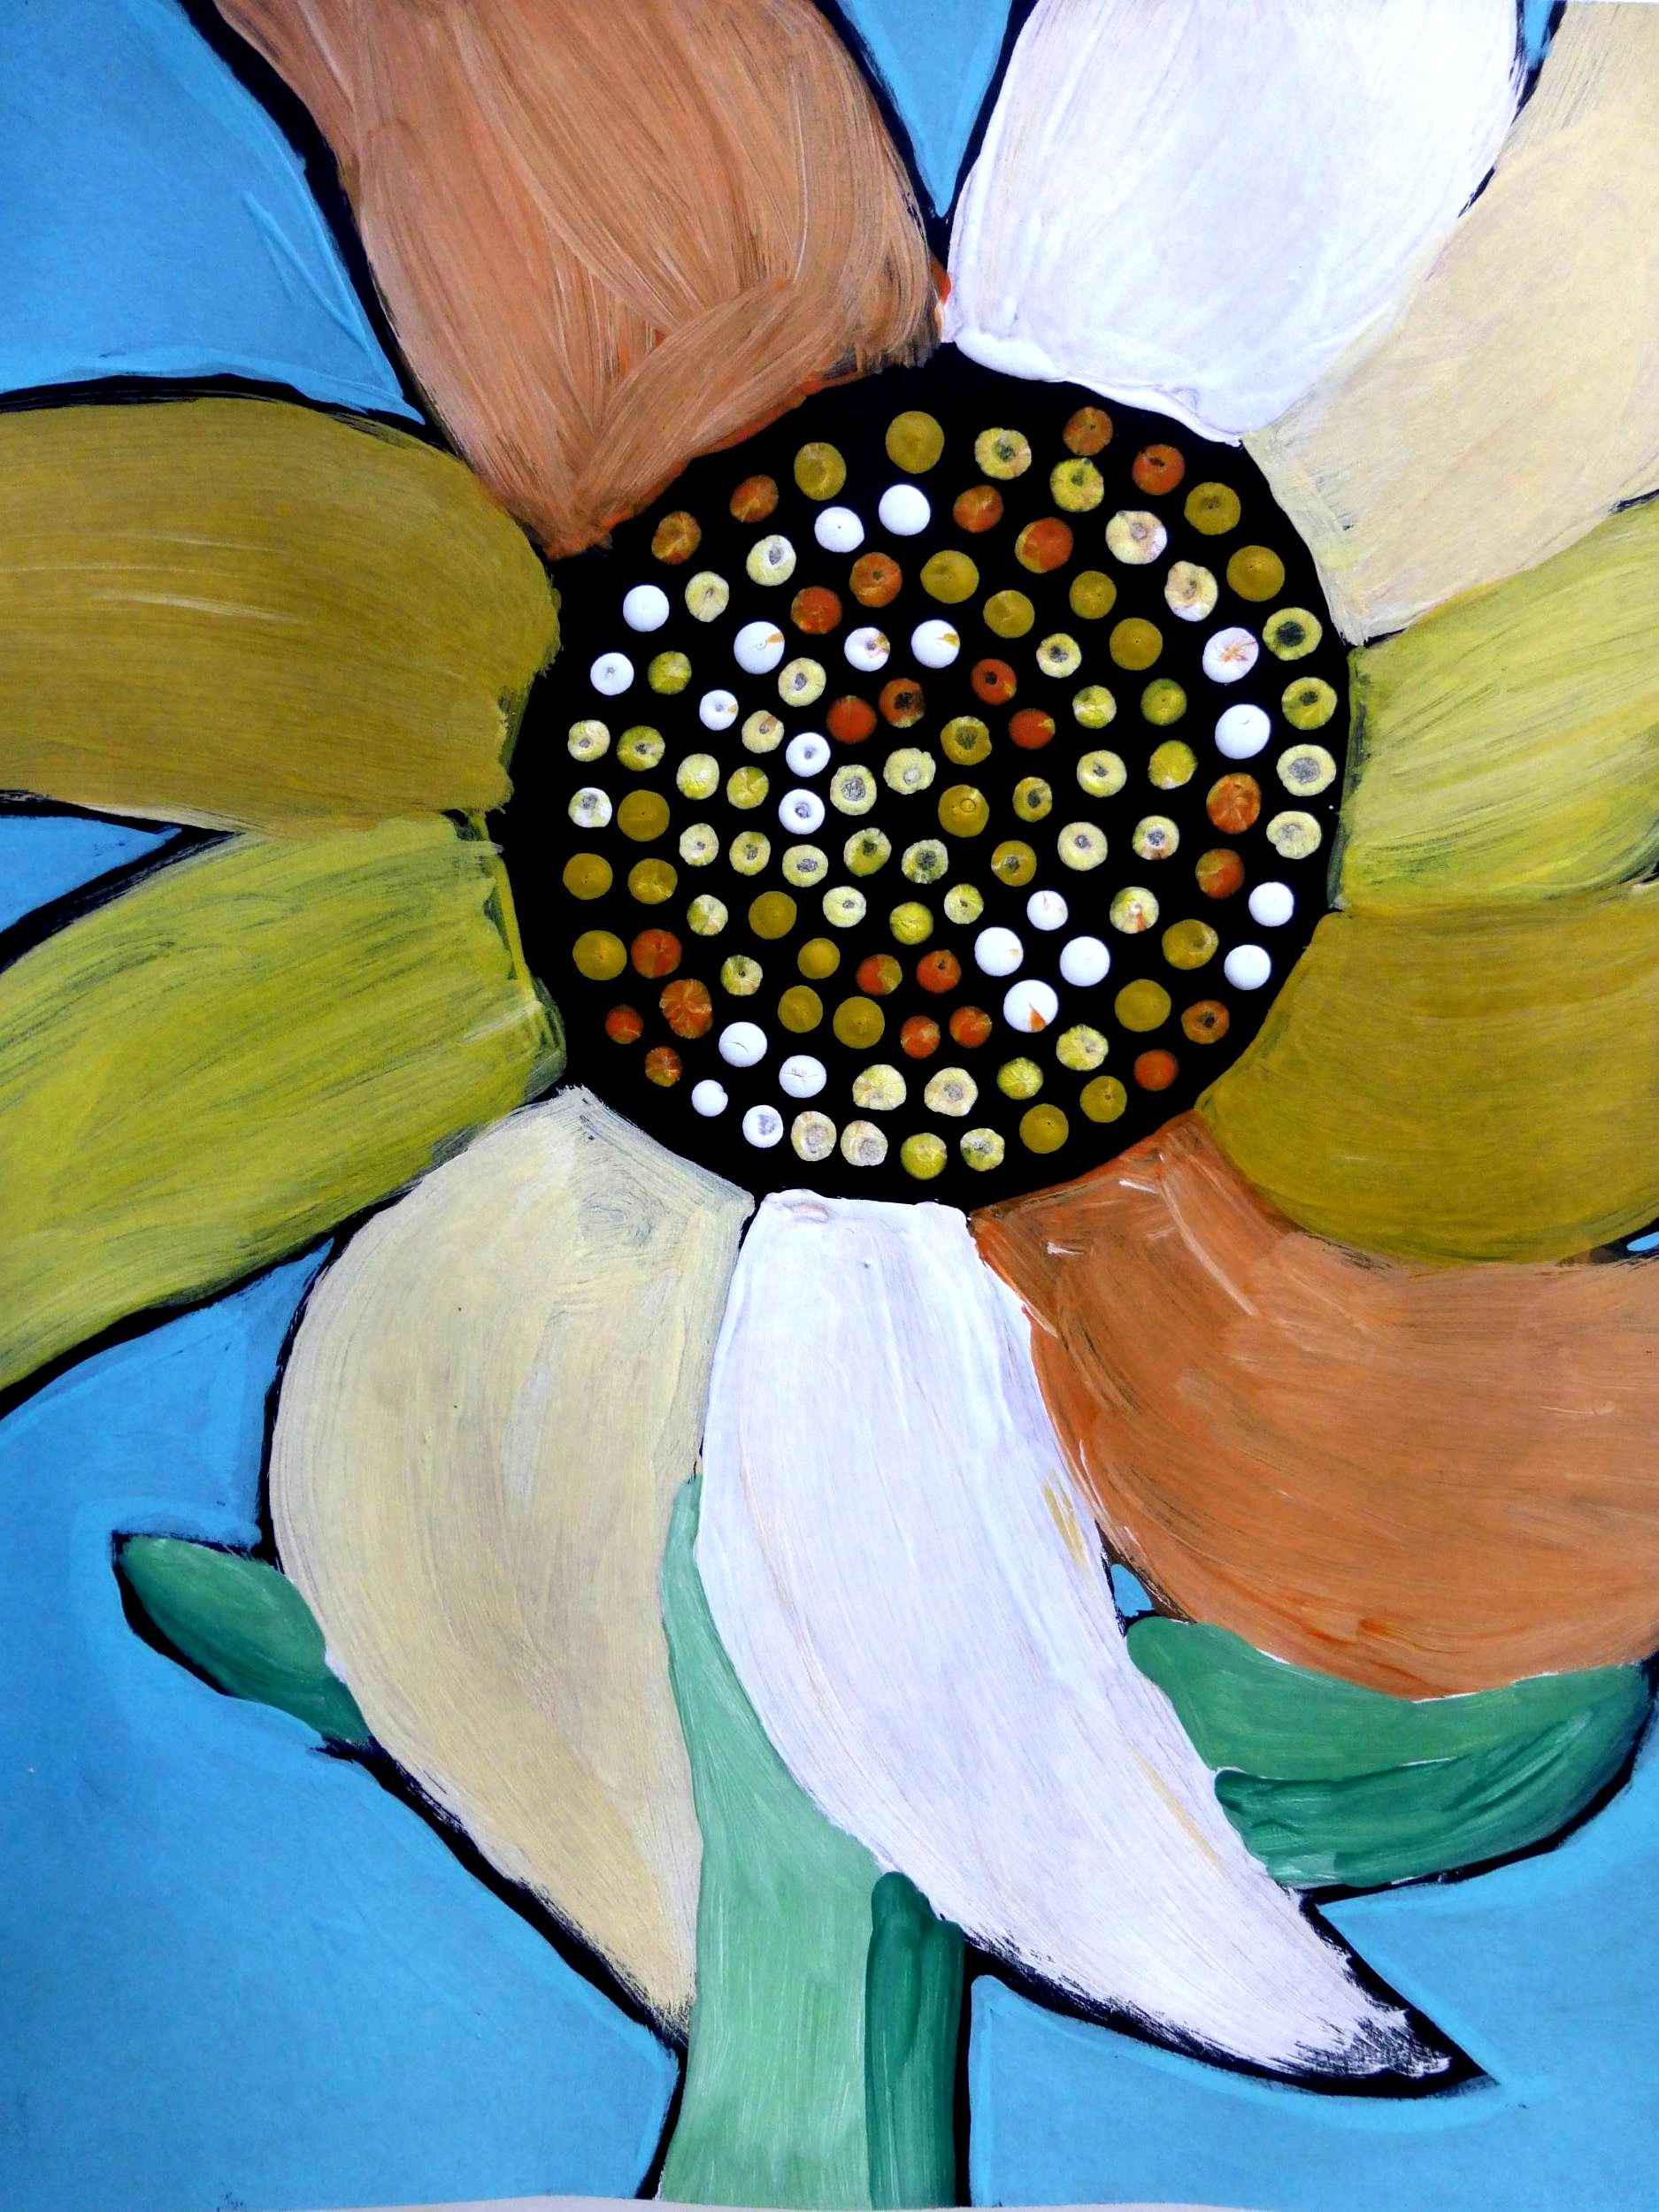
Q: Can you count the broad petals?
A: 10